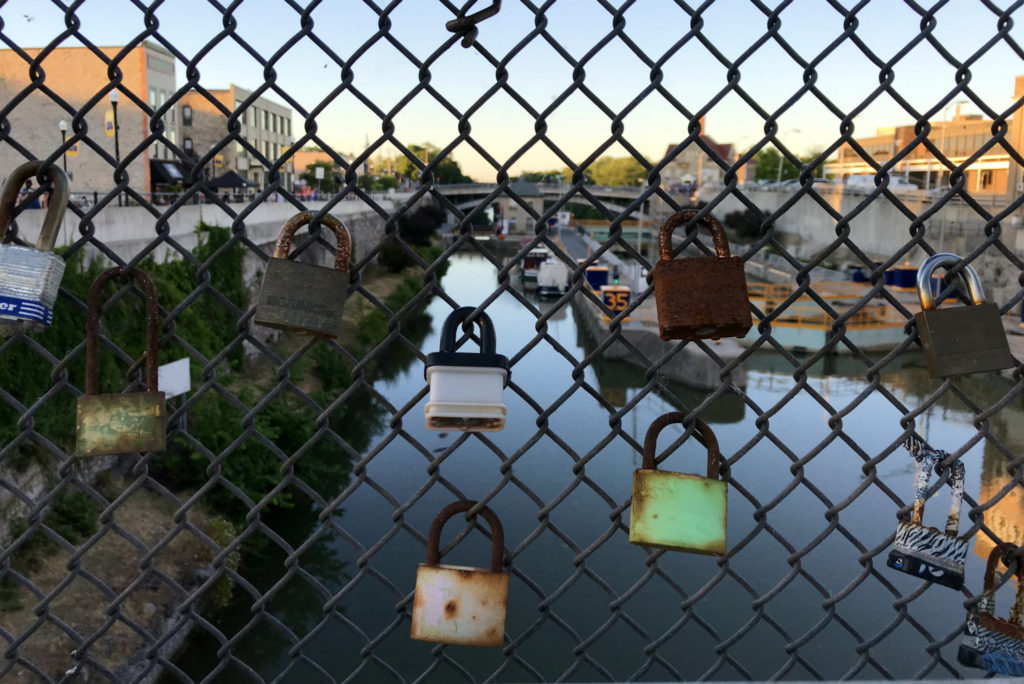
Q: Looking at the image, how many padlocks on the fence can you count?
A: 10